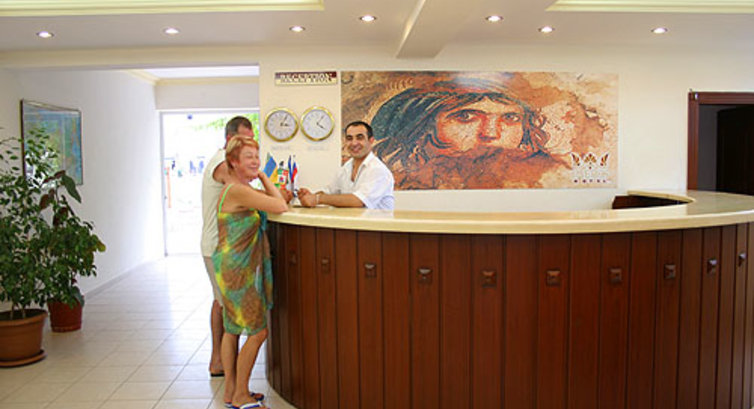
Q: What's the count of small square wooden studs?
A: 10